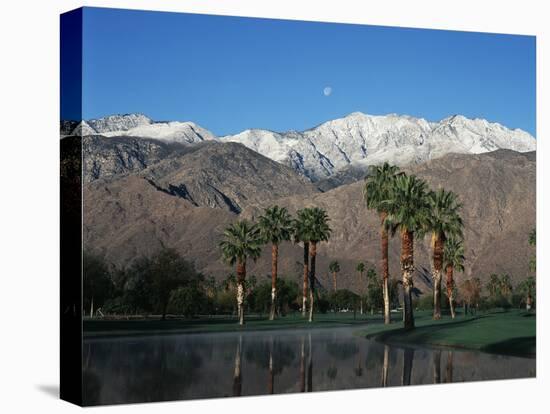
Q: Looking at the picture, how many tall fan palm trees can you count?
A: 8